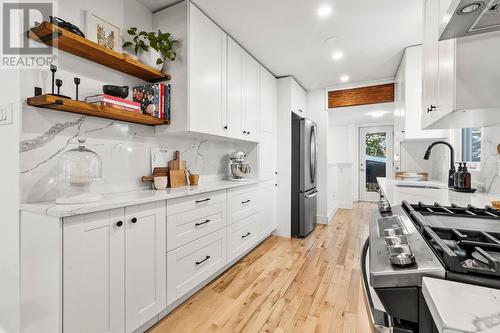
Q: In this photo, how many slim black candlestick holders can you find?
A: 3